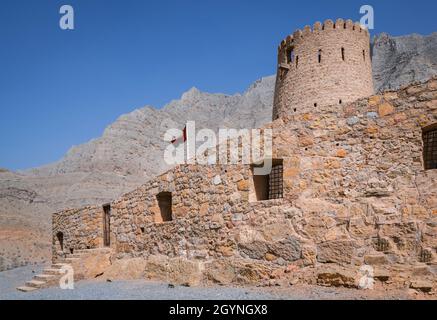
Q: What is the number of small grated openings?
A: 2